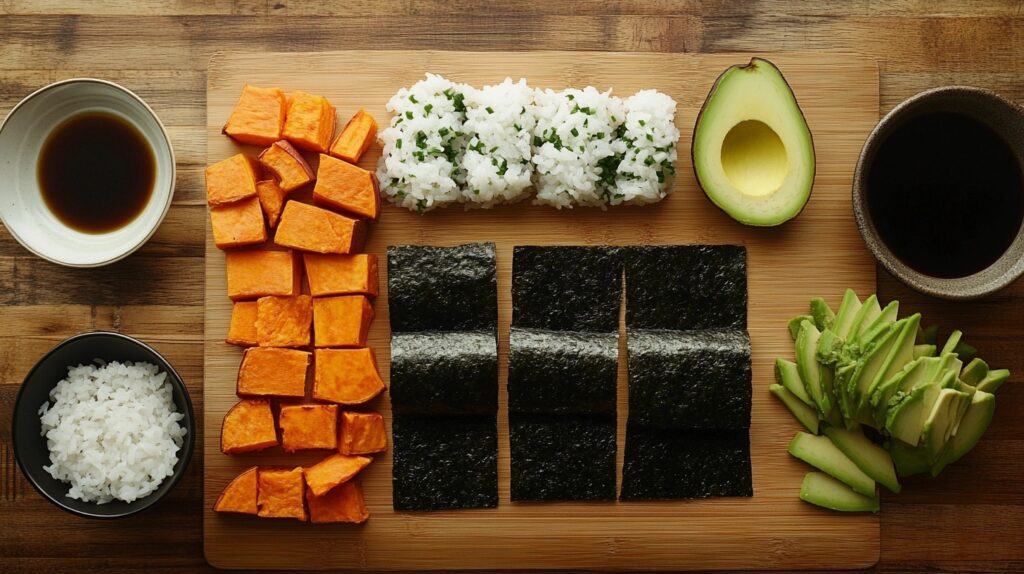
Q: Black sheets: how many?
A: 3